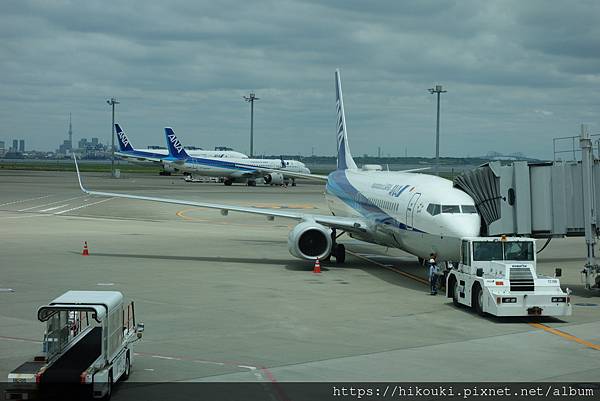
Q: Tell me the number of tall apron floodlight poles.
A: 3